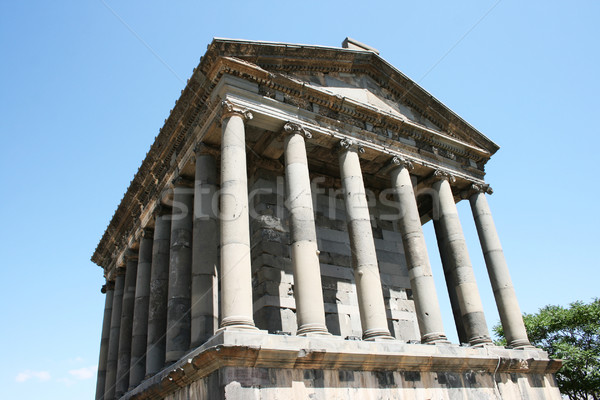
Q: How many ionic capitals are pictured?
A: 13